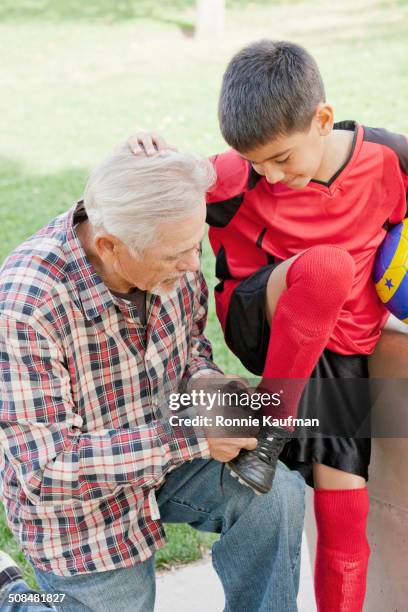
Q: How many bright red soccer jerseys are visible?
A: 1